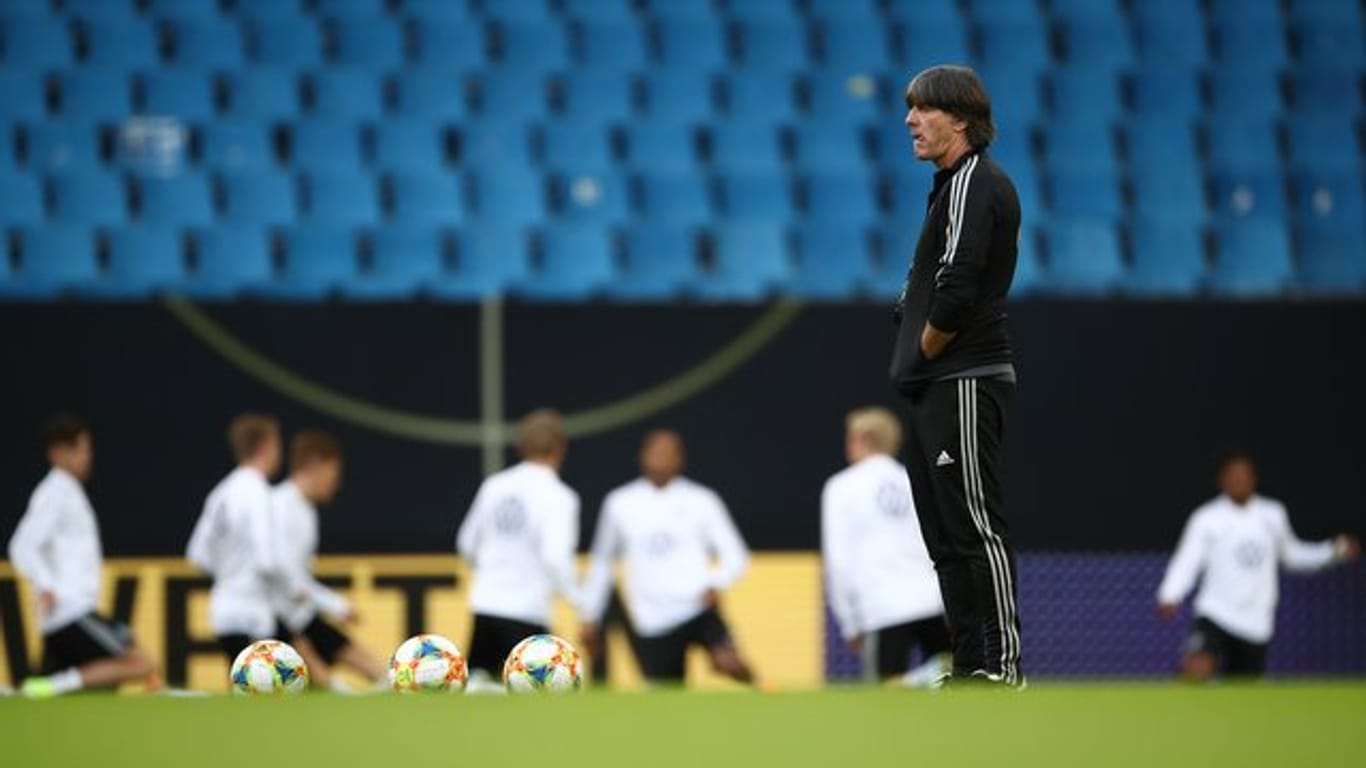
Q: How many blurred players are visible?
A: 7